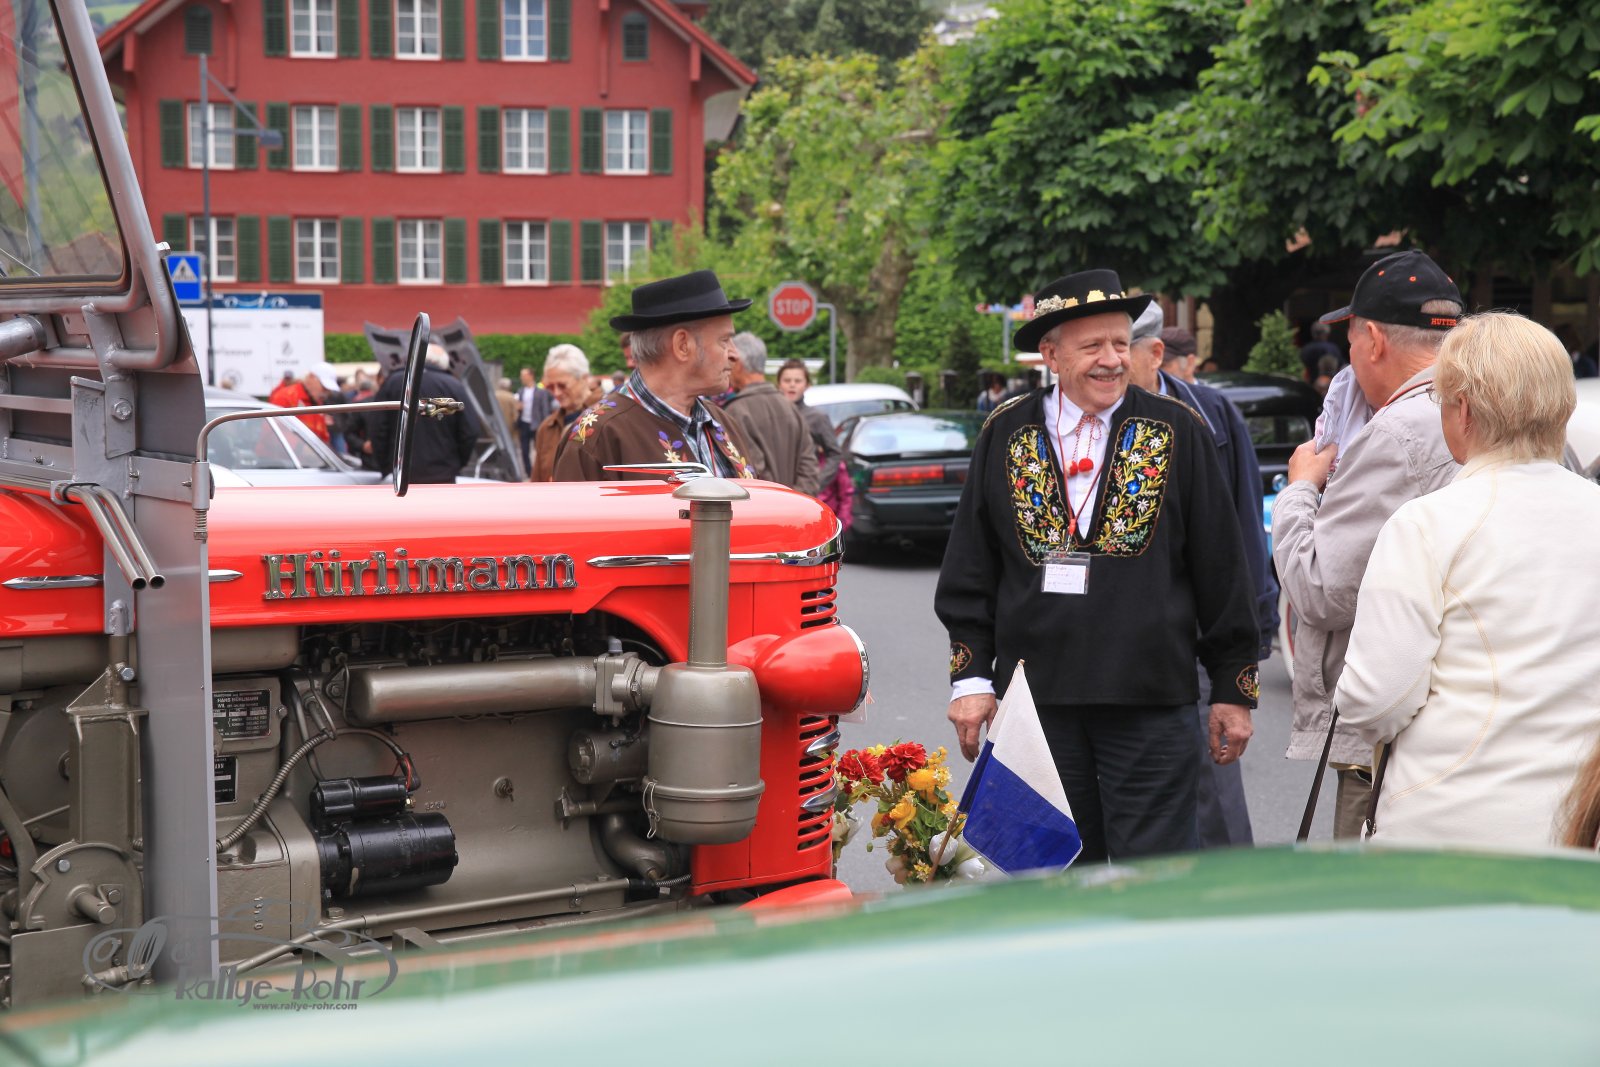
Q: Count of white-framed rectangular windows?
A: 13